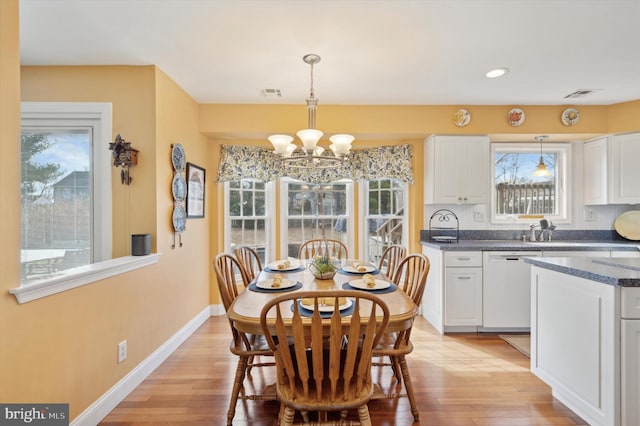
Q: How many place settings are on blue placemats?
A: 5